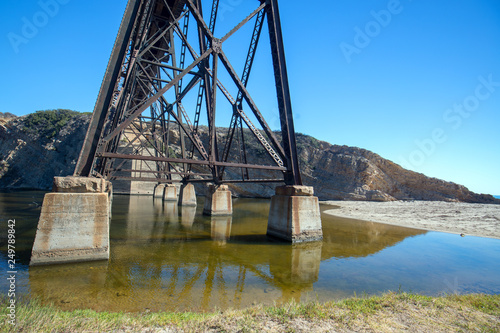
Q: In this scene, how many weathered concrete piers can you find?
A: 6